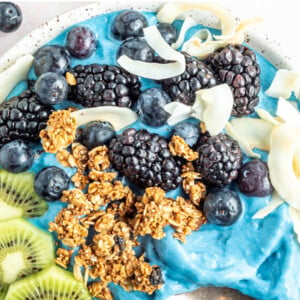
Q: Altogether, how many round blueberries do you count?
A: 14